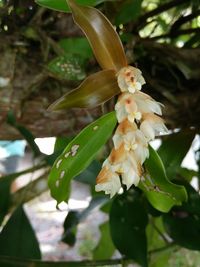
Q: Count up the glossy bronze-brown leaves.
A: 2